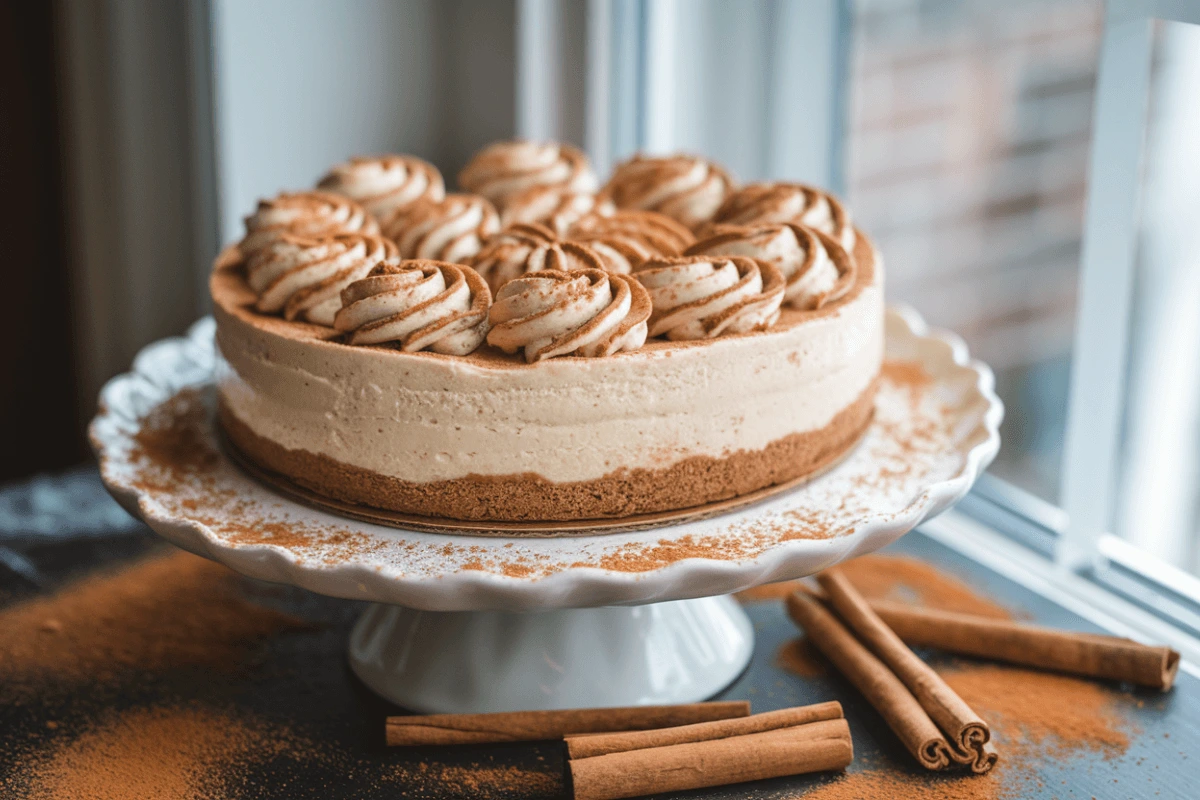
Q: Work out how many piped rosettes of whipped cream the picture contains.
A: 14